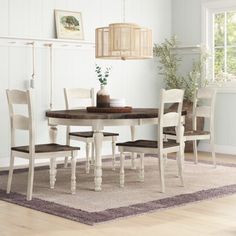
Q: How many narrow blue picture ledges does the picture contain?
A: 0